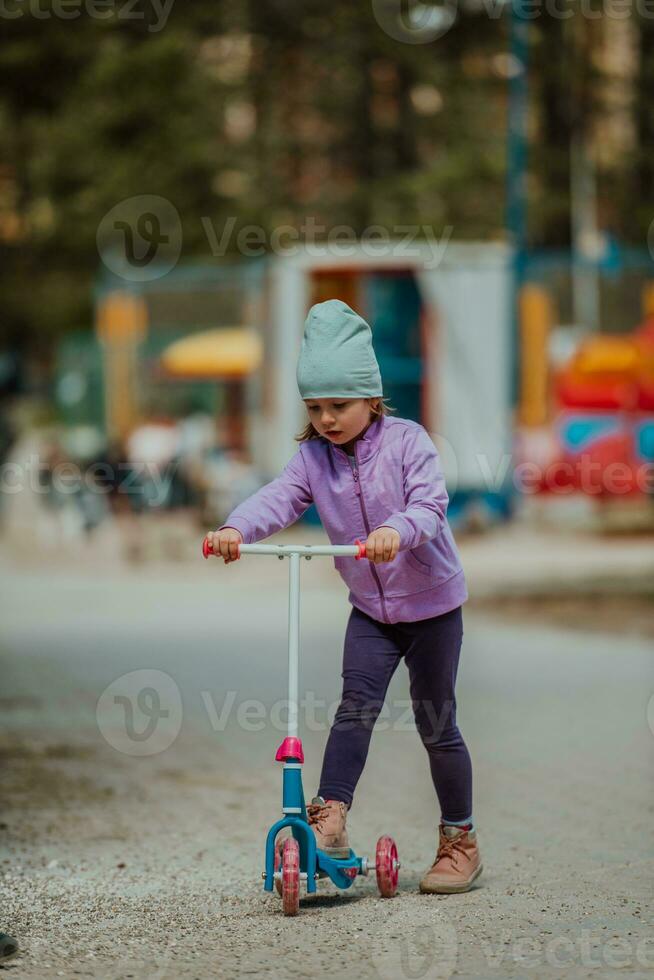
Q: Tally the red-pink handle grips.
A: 2